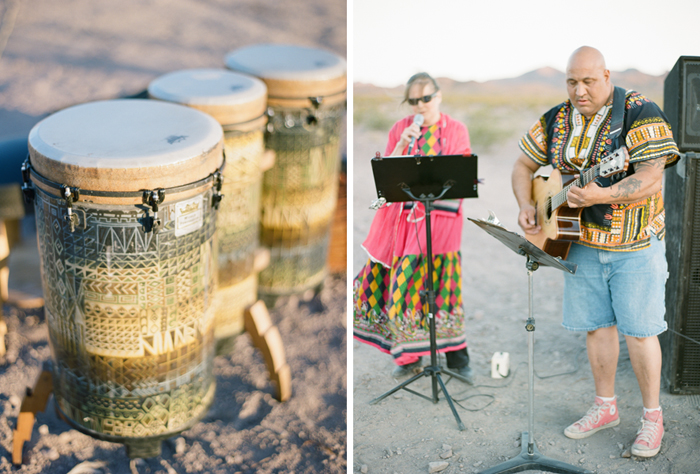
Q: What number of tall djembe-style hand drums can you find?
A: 3